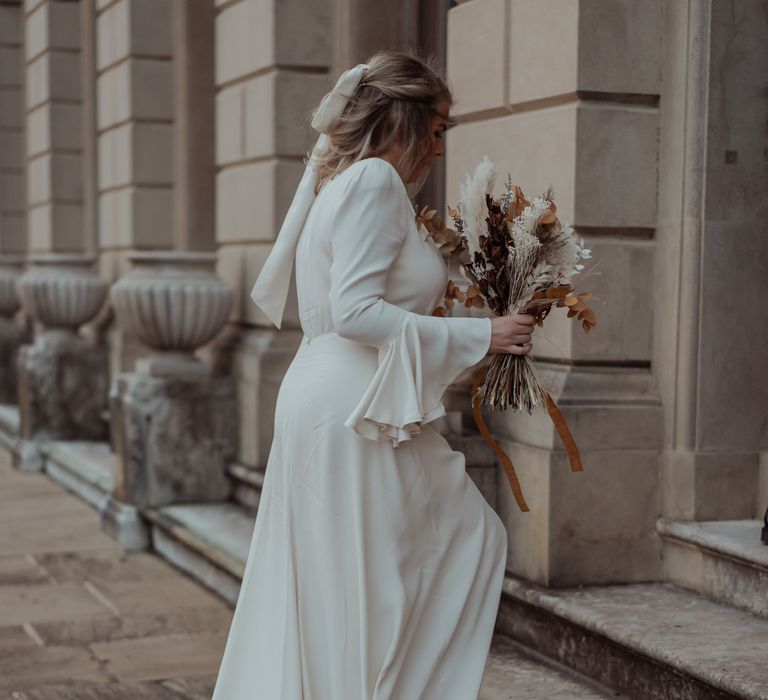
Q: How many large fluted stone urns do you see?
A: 3